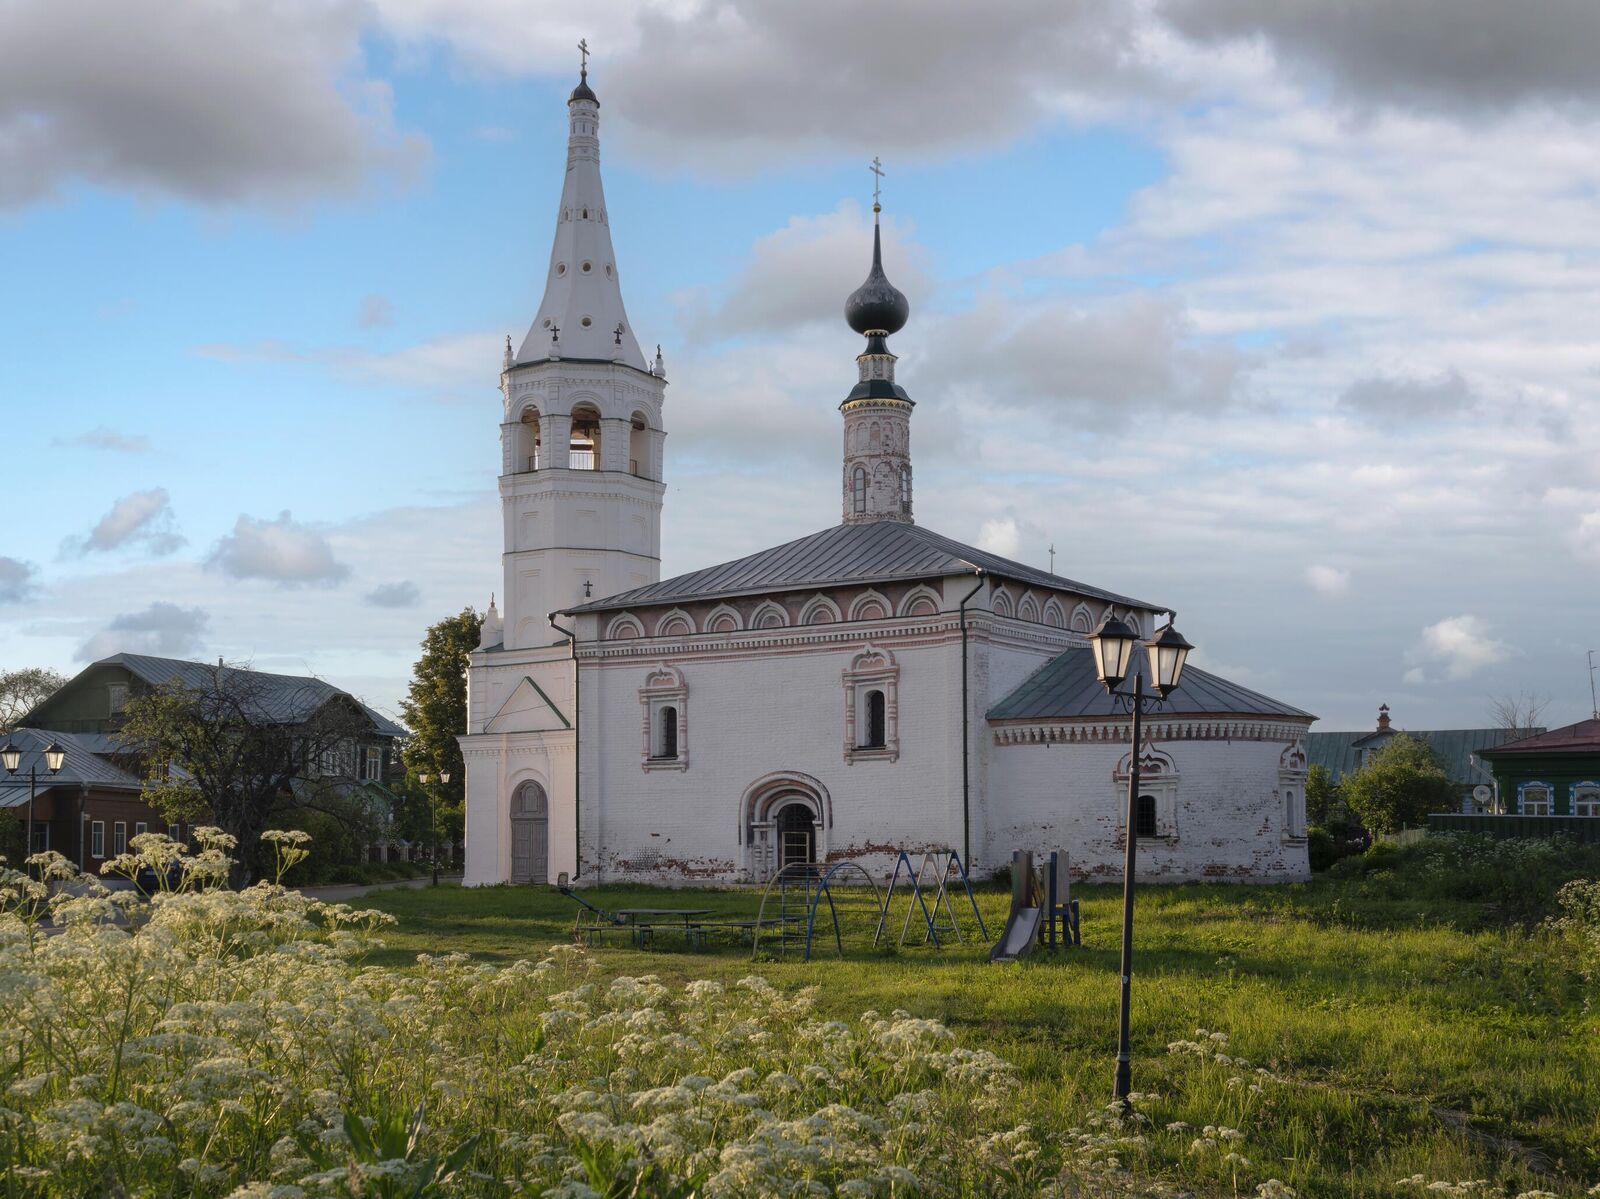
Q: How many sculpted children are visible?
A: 0